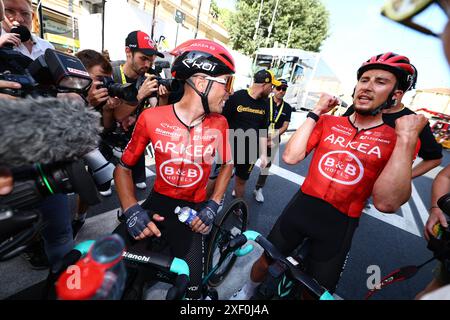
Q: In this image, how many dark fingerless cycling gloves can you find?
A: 2